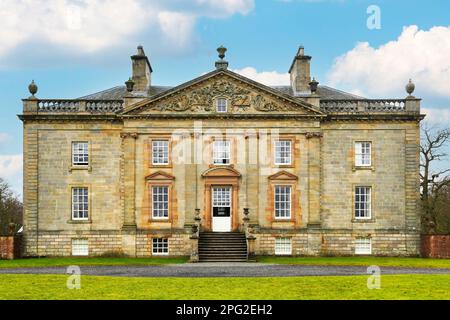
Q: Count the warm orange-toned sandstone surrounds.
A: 6